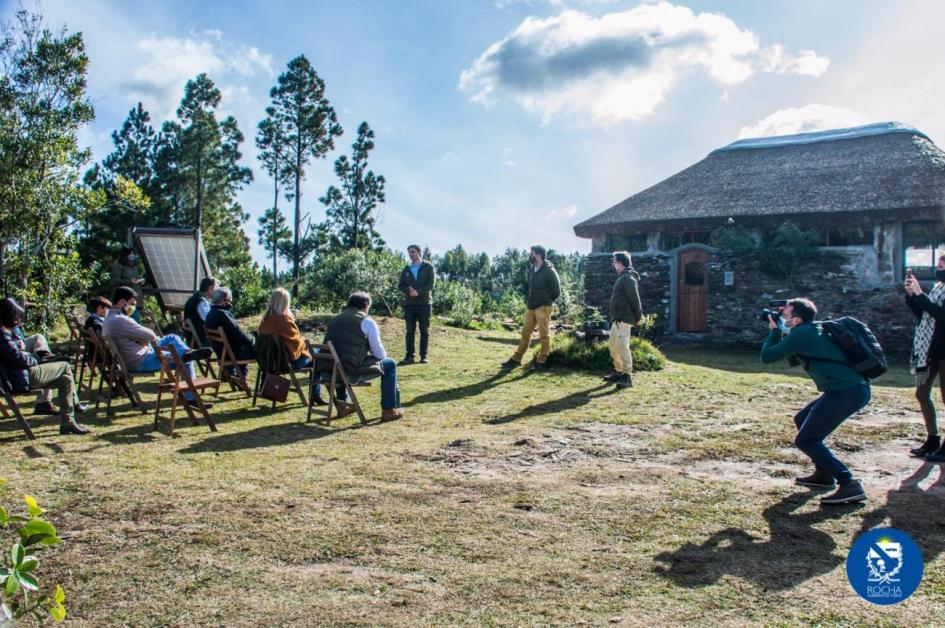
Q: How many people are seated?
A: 8